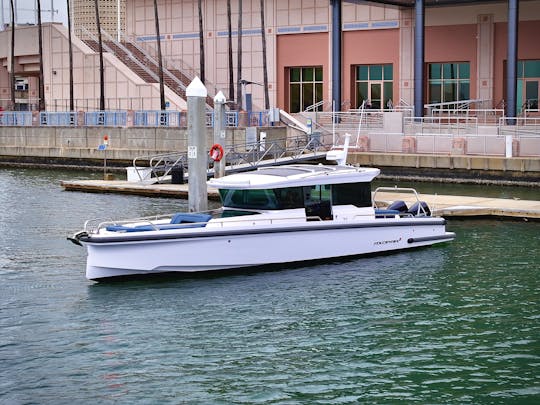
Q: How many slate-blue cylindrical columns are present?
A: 3